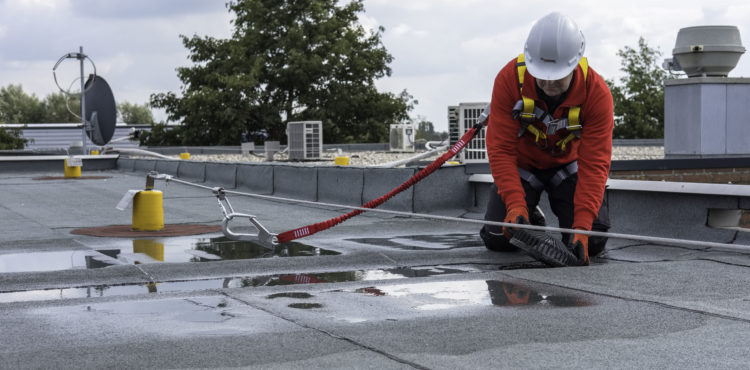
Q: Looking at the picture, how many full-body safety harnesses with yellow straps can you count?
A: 1